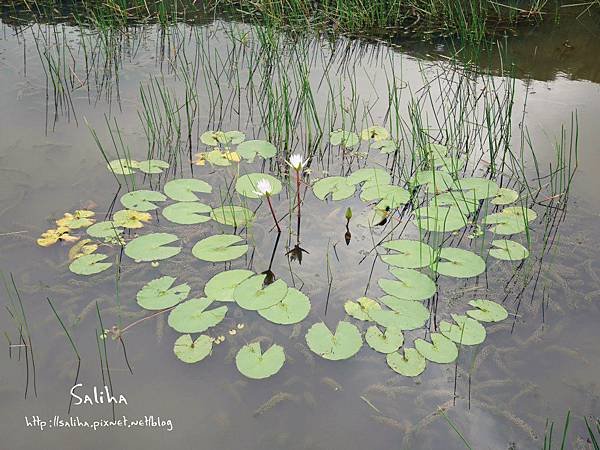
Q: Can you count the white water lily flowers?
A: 2